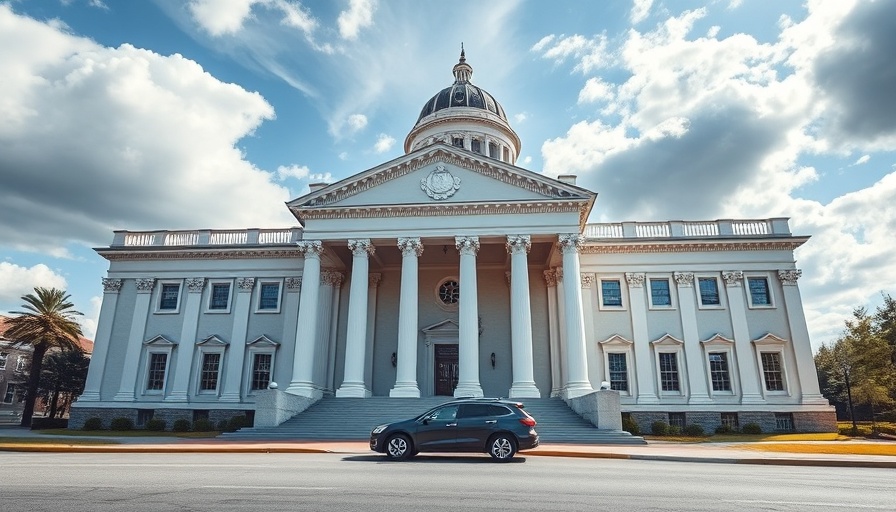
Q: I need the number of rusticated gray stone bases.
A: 2